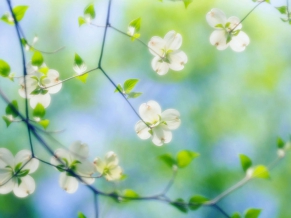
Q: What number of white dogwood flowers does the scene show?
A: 7